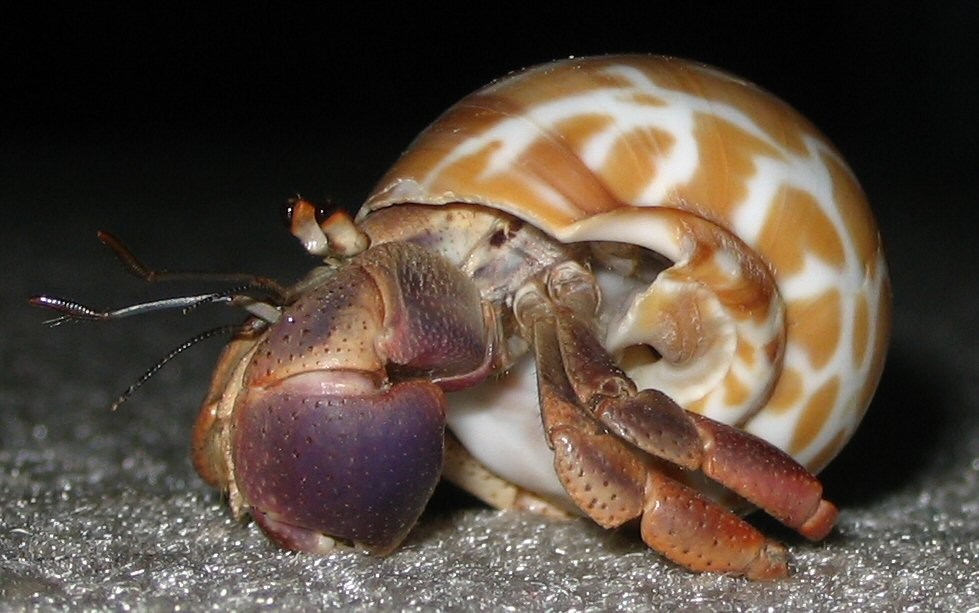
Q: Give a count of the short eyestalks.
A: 2